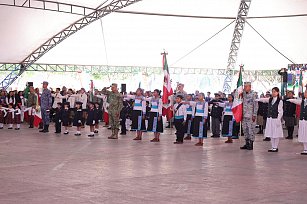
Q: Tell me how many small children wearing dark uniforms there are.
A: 5